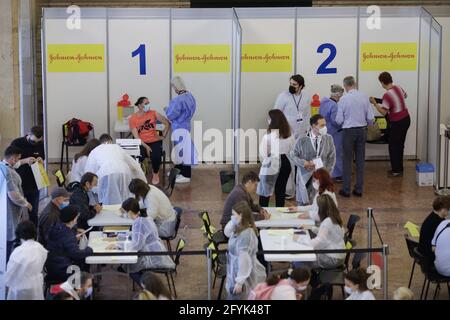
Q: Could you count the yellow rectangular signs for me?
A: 4